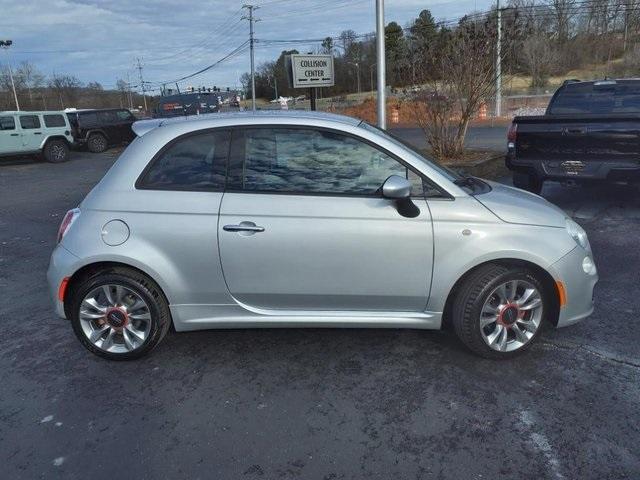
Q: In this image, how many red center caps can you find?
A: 2